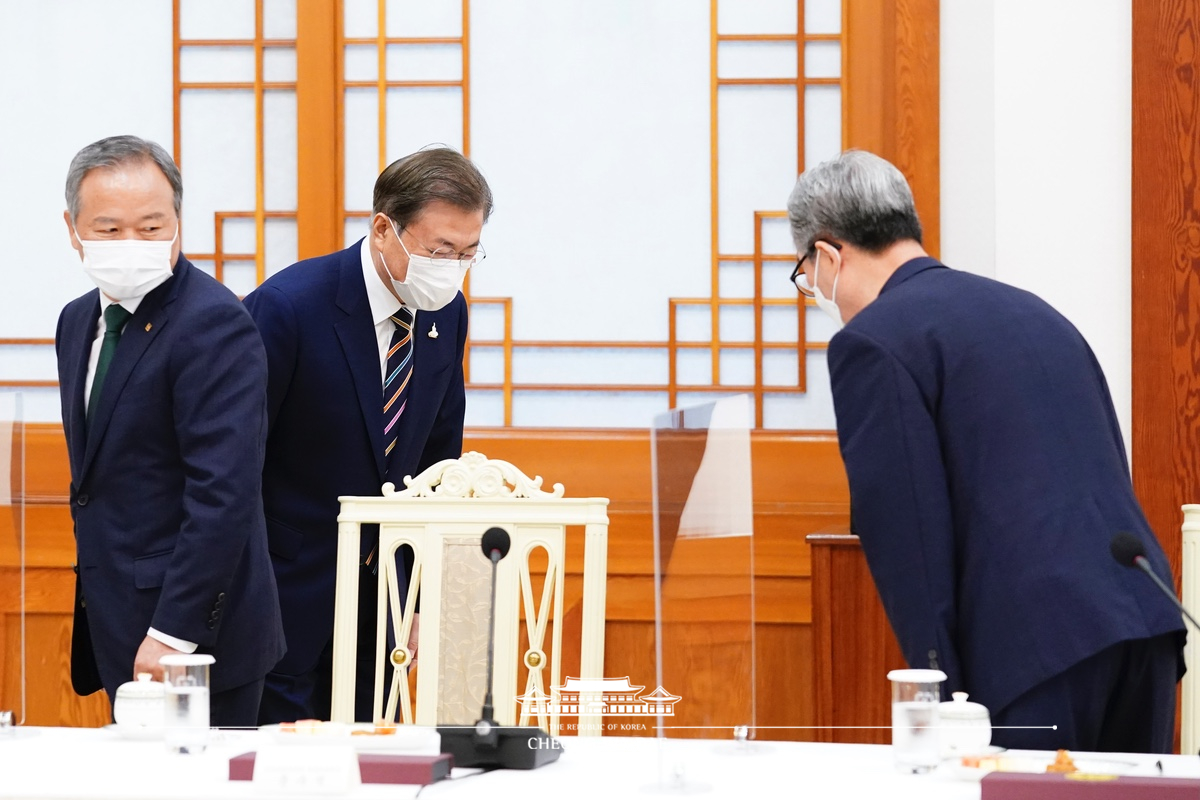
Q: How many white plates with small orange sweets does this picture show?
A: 2